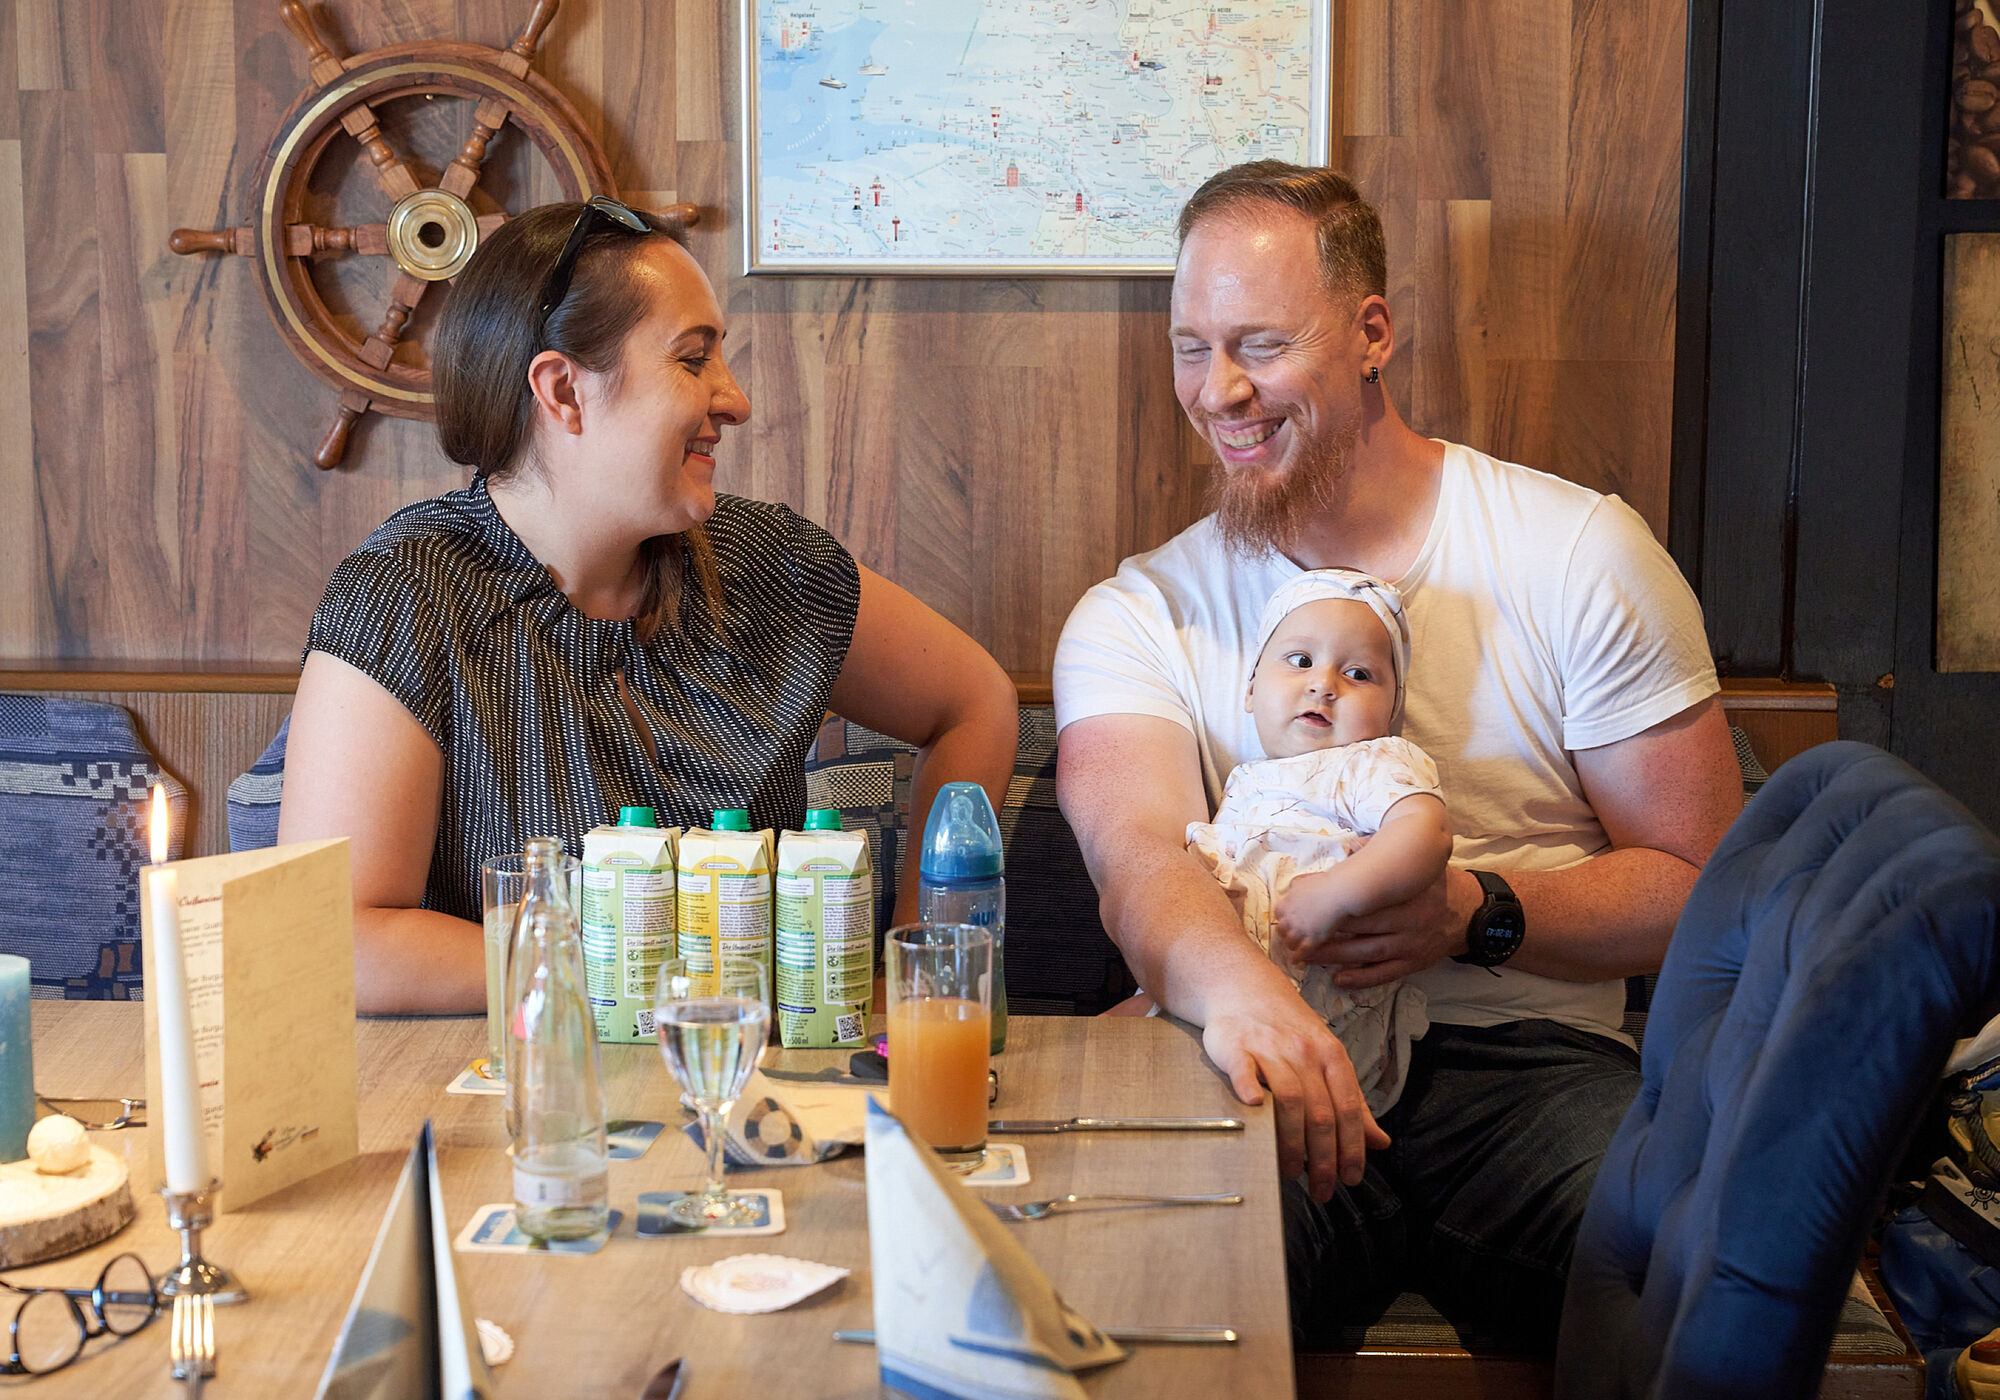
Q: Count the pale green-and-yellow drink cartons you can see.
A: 3